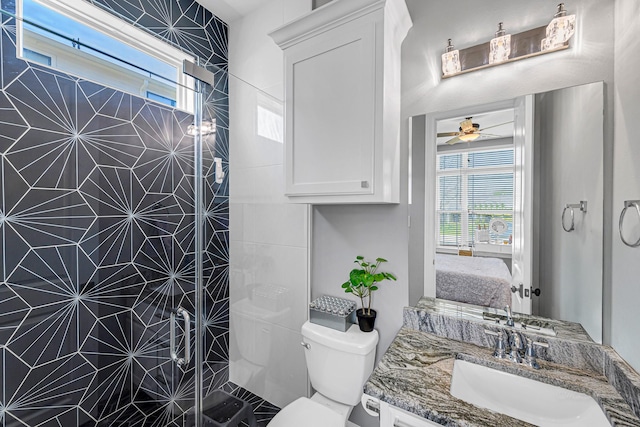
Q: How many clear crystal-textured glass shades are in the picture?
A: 3